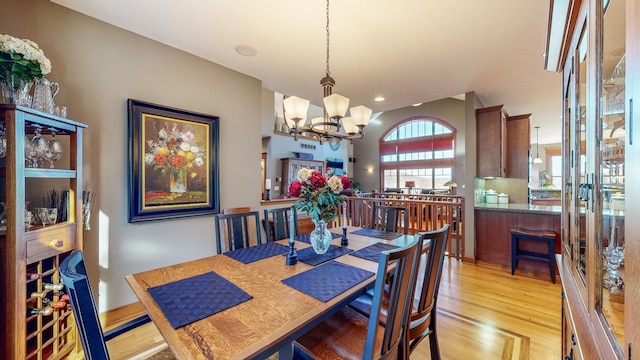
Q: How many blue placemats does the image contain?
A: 7